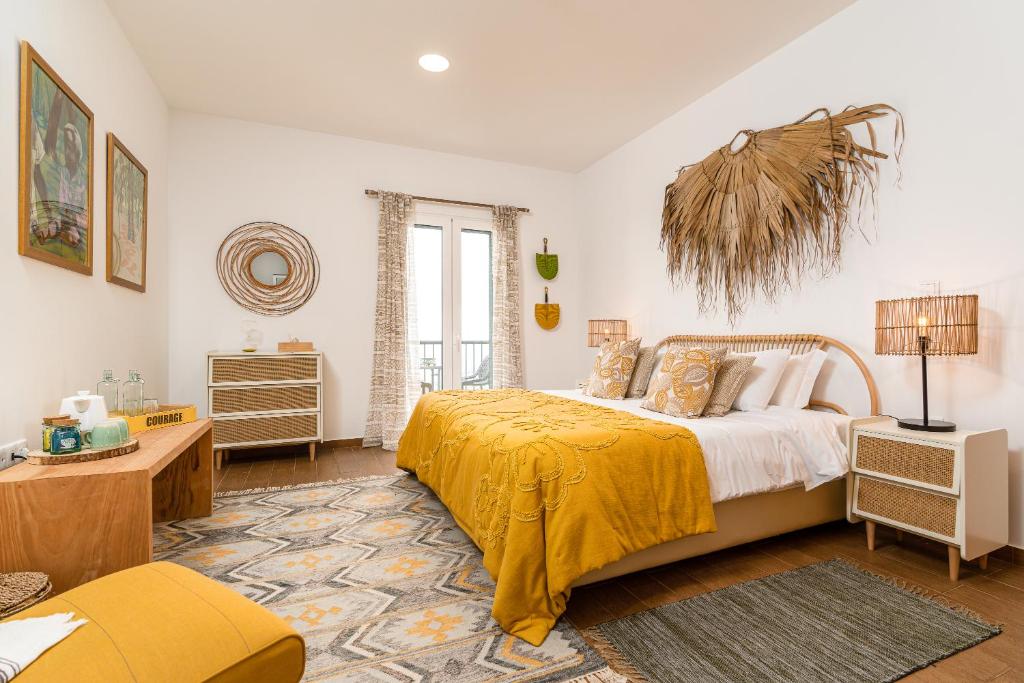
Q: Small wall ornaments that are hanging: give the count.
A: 2